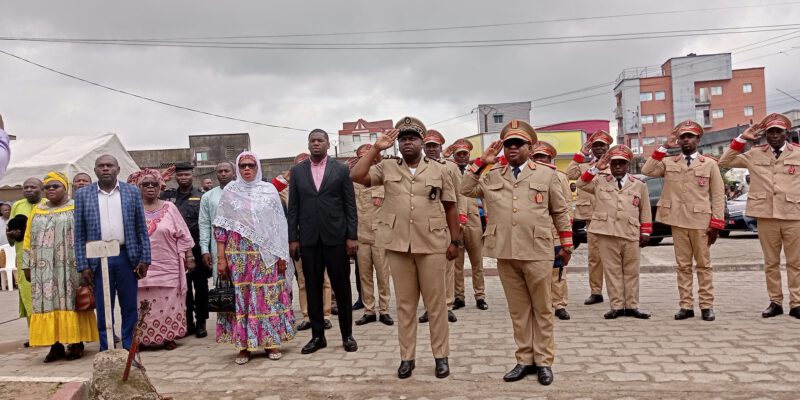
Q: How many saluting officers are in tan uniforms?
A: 11